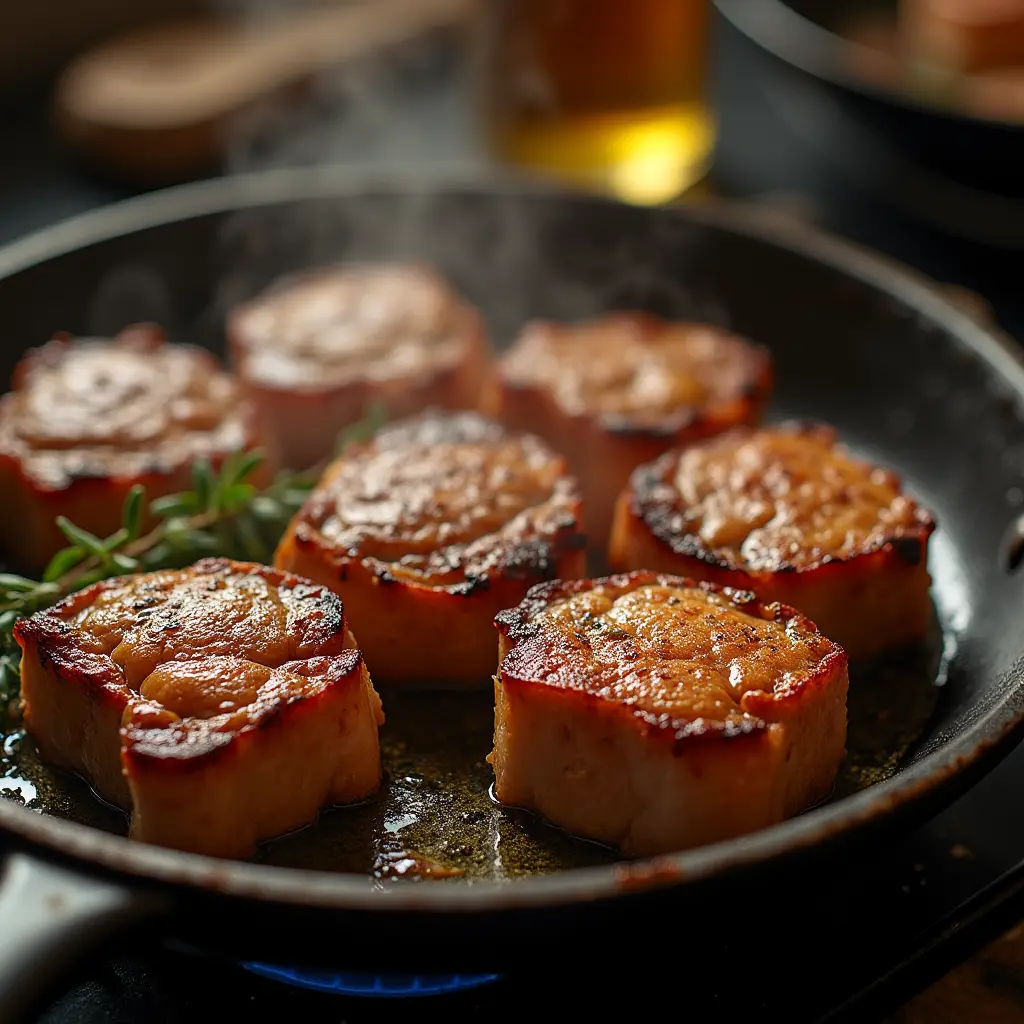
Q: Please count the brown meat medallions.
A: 7